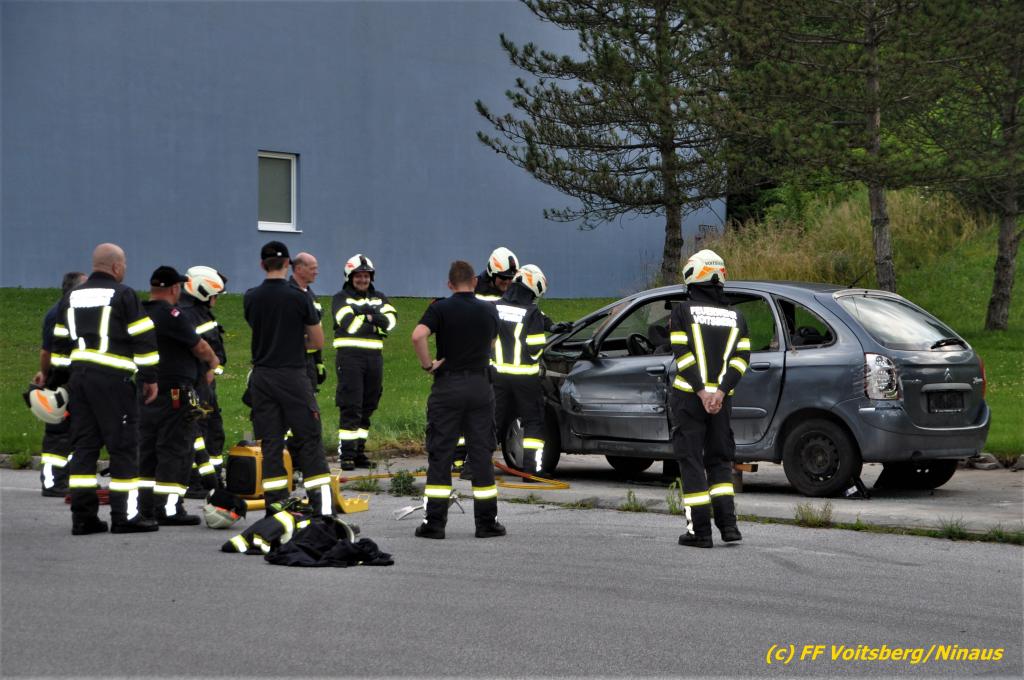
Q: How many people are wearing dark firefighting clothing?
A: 11